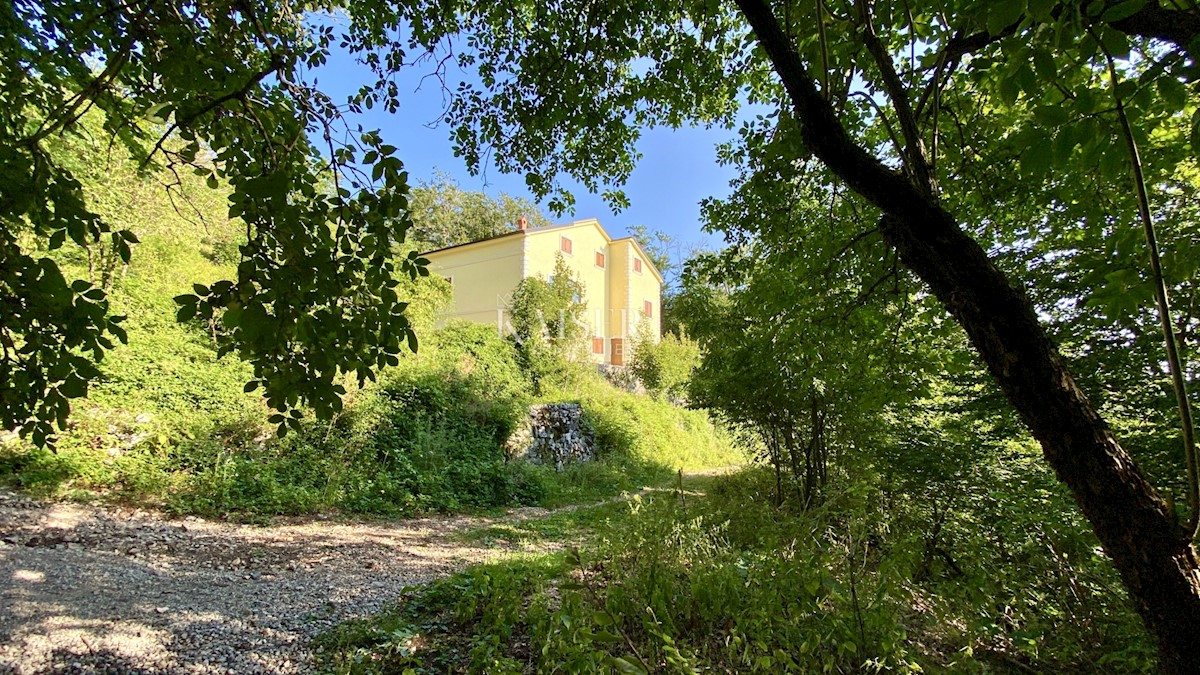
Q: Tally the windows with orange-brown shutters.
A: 5